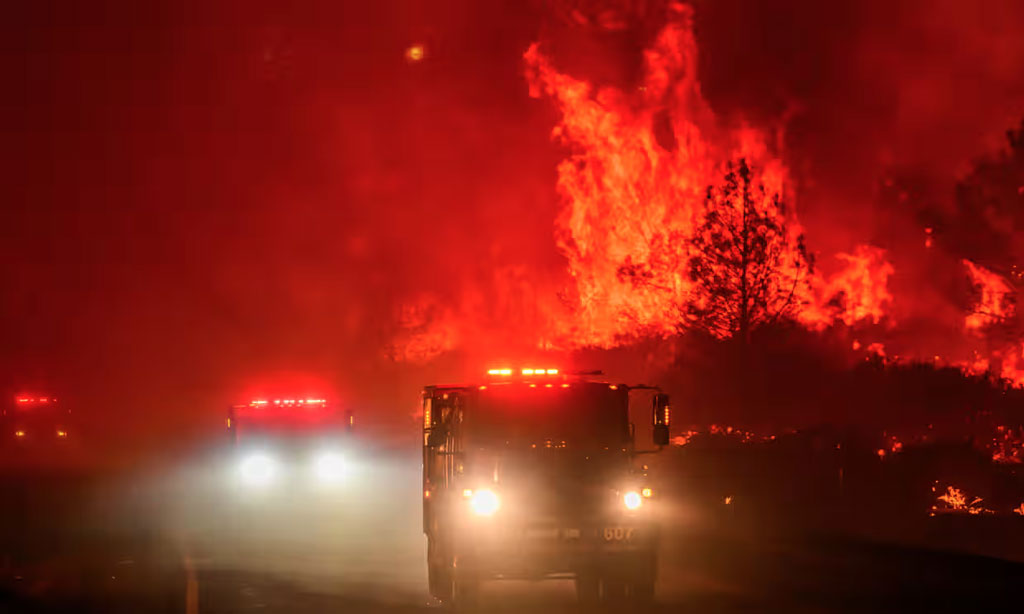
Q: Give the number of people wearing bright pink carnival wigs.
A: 0